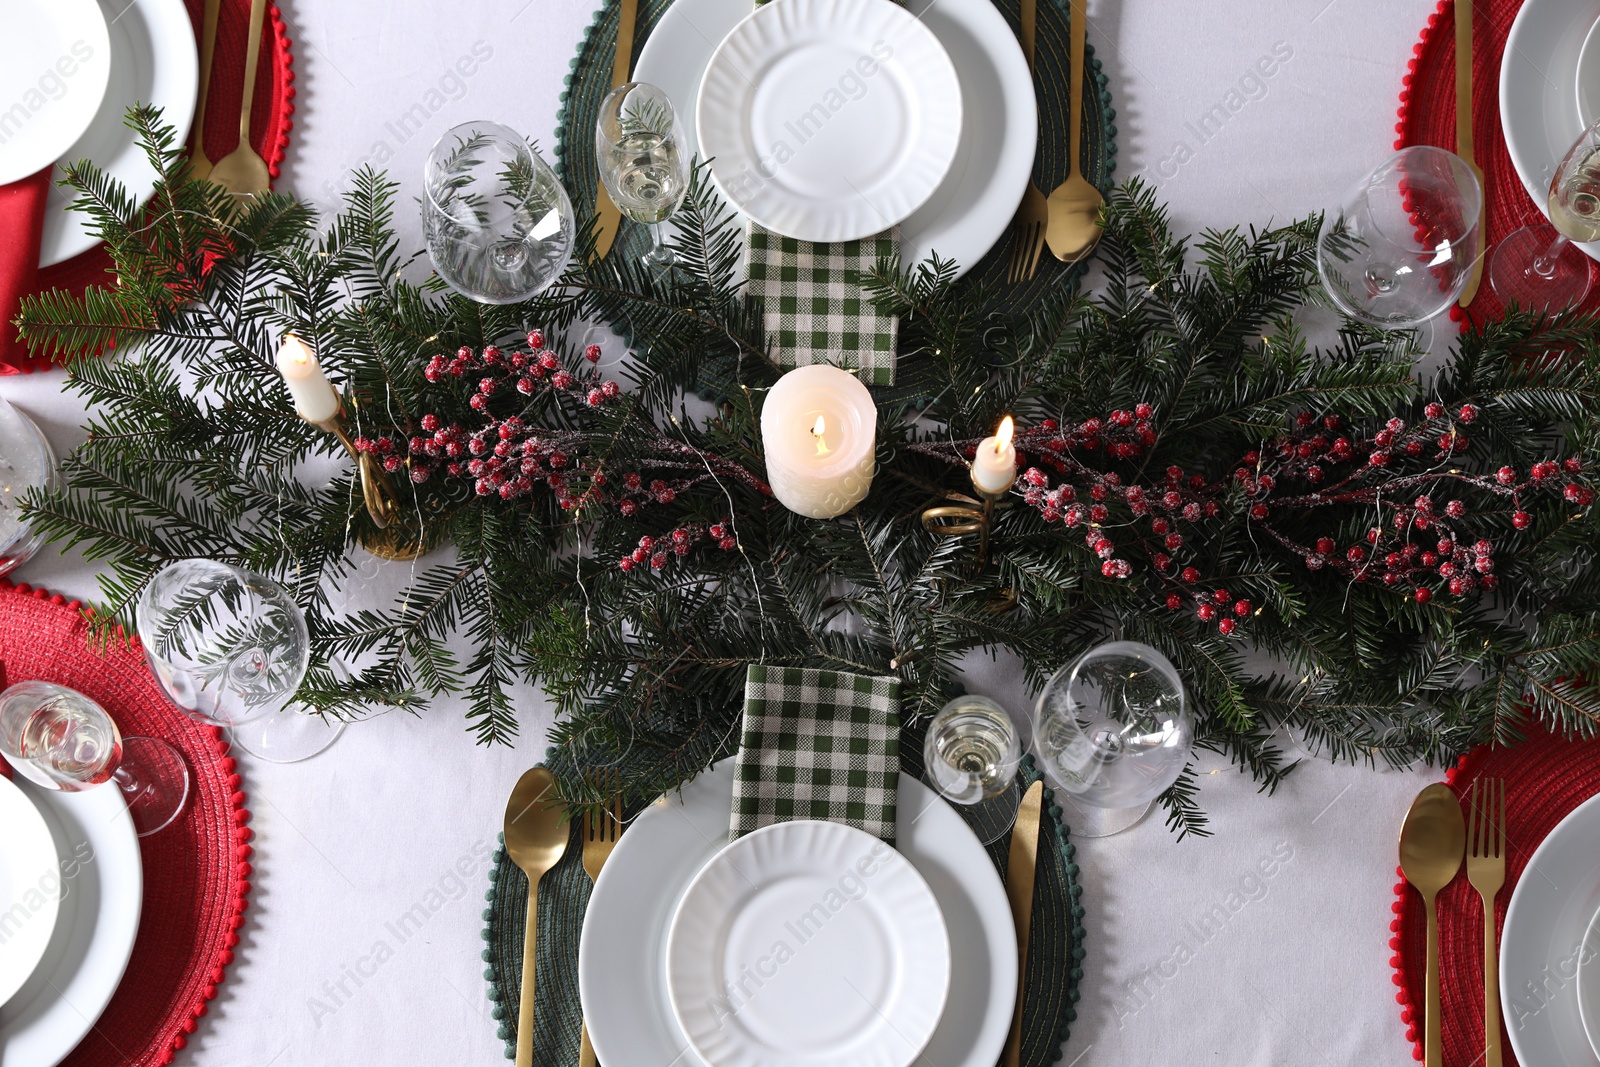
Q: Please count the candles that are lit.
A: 3